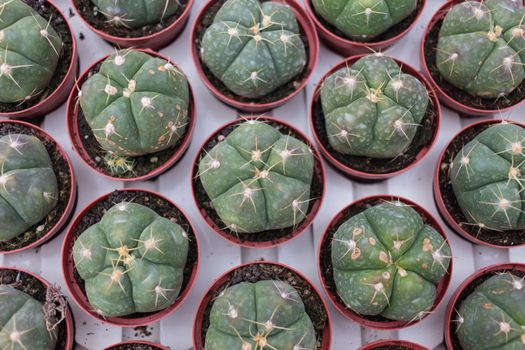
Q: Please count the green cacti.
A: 15